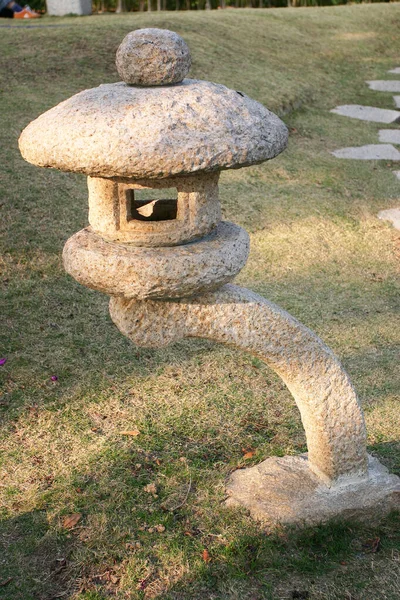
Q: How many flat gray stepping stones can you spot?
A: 8